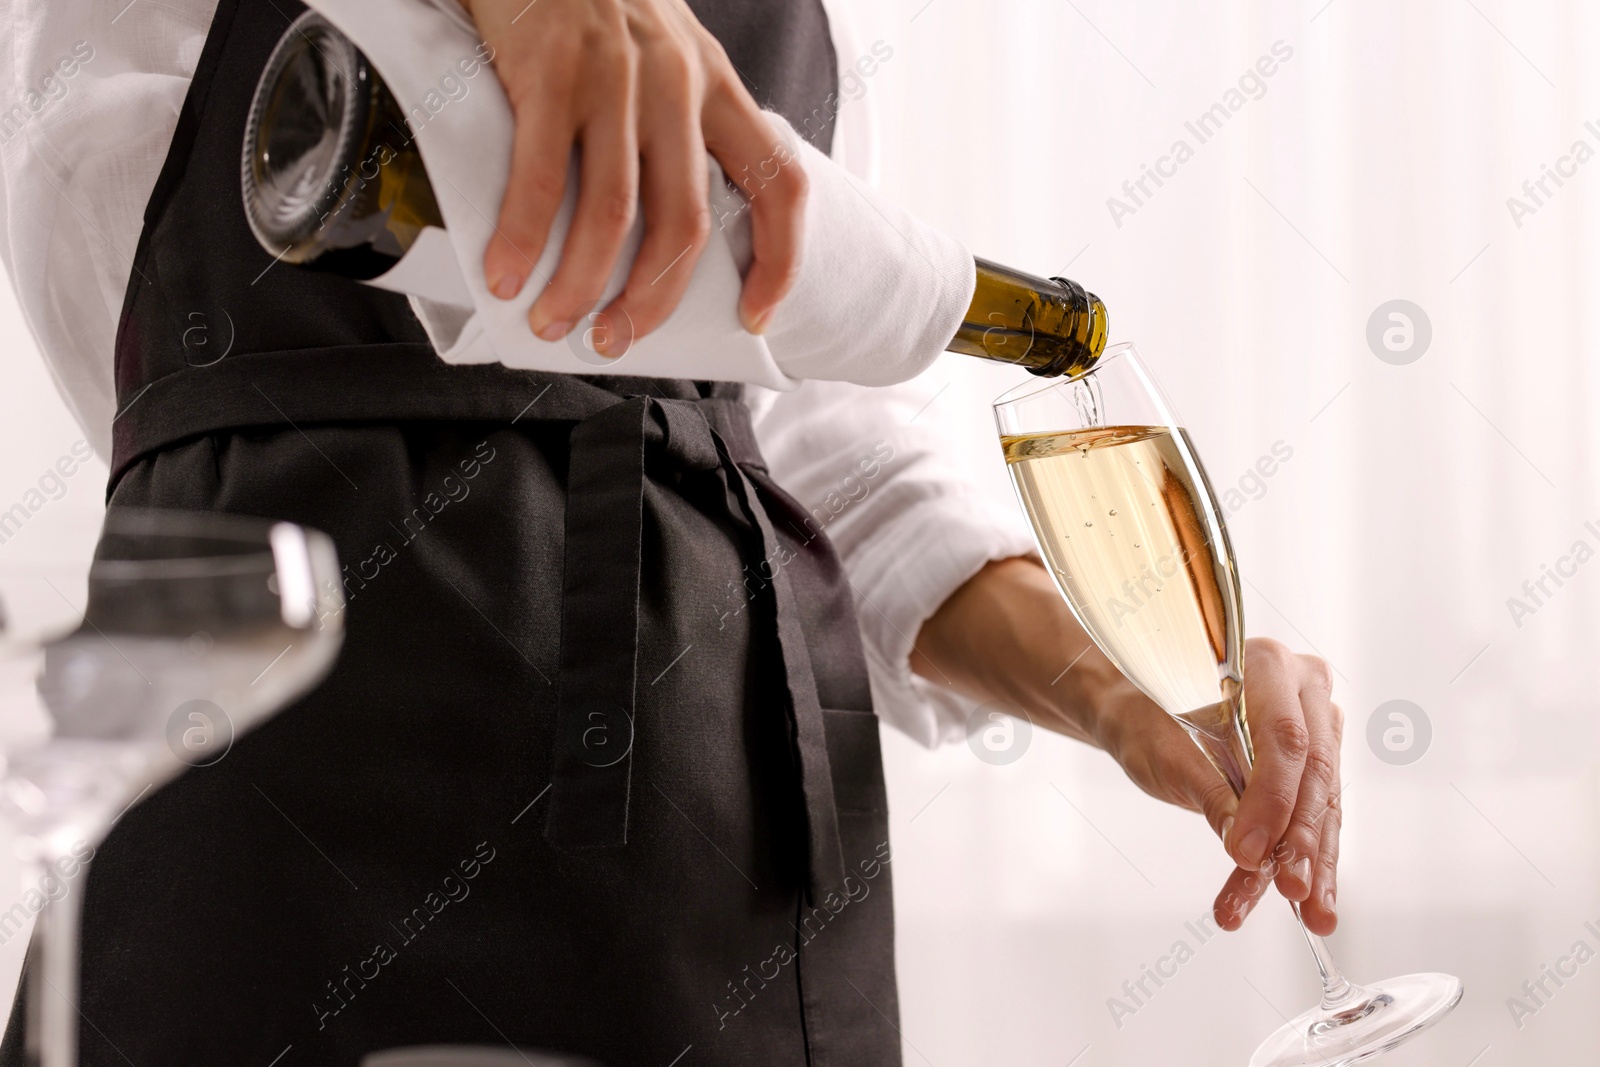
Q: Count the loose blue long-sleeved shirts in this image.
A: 0